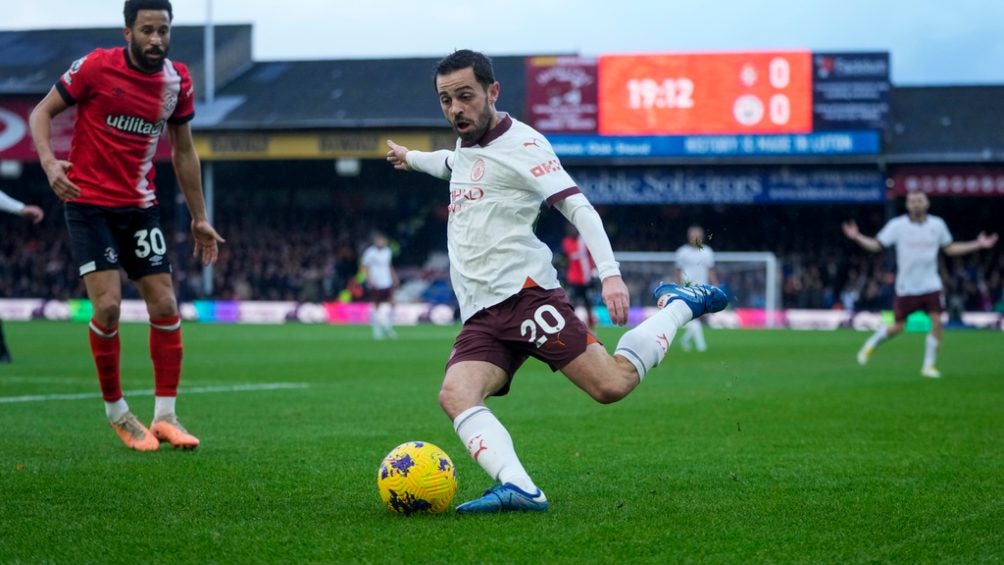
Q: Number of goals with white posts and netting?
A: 1